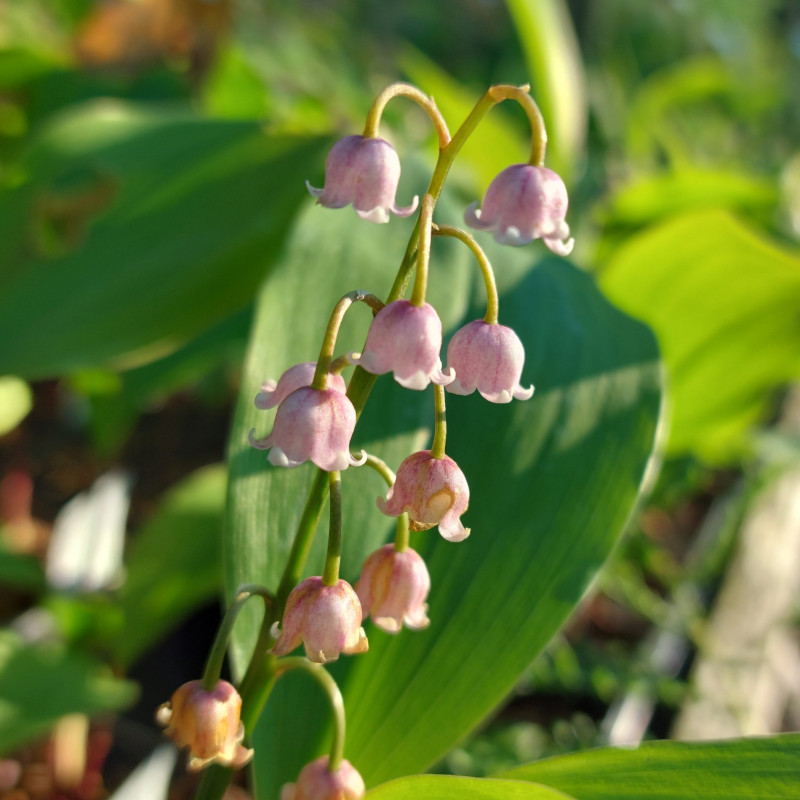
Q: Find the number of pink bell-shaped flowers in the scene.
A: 11